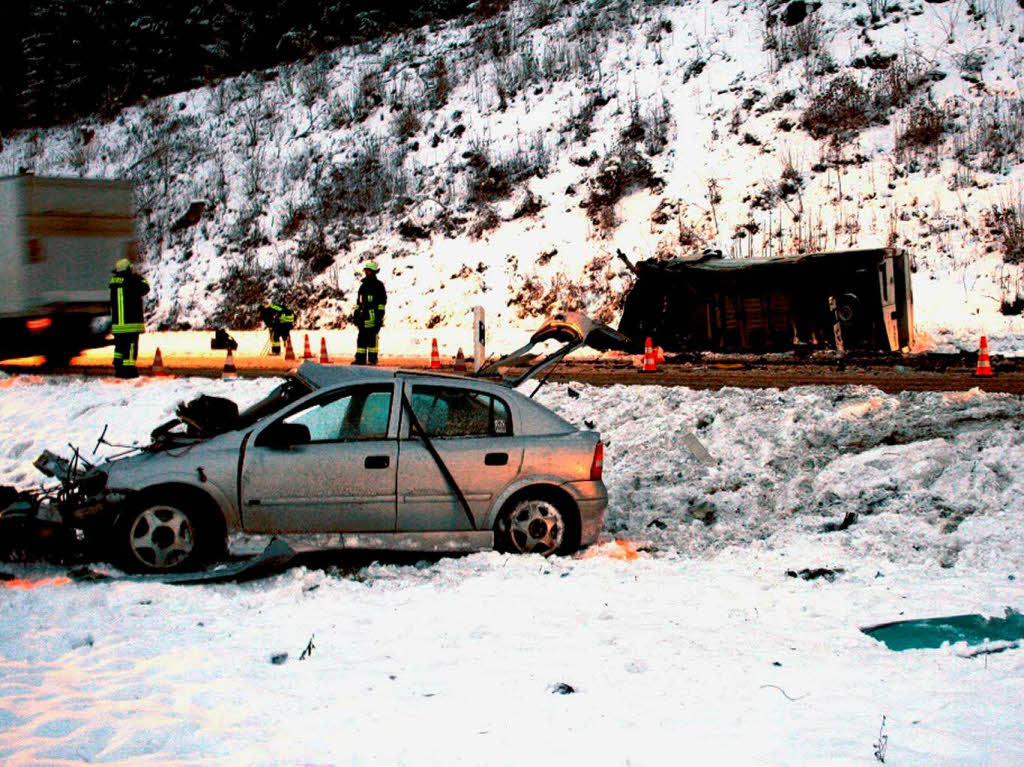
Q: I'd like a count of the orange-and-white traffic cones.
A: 9